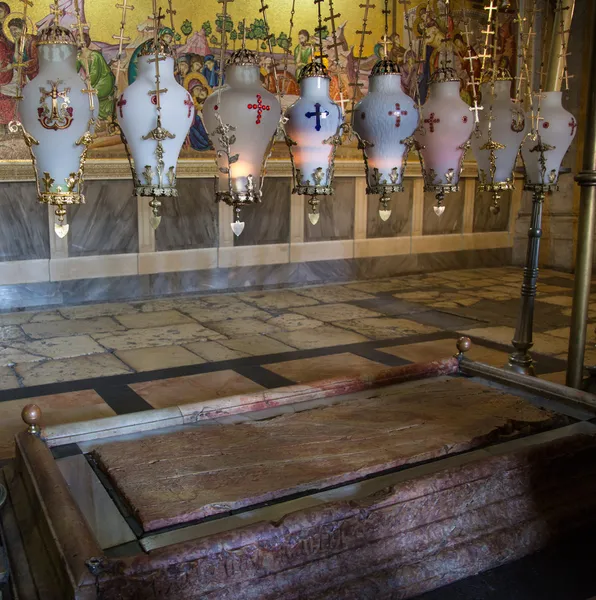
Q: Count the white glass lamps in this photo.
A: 8